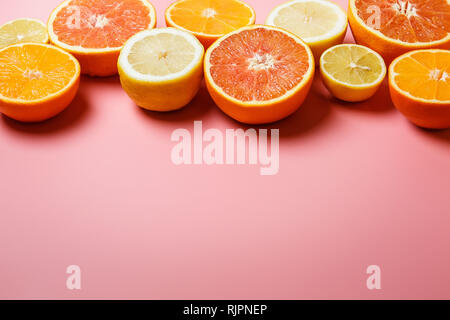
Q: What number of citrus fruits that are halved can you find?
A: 10